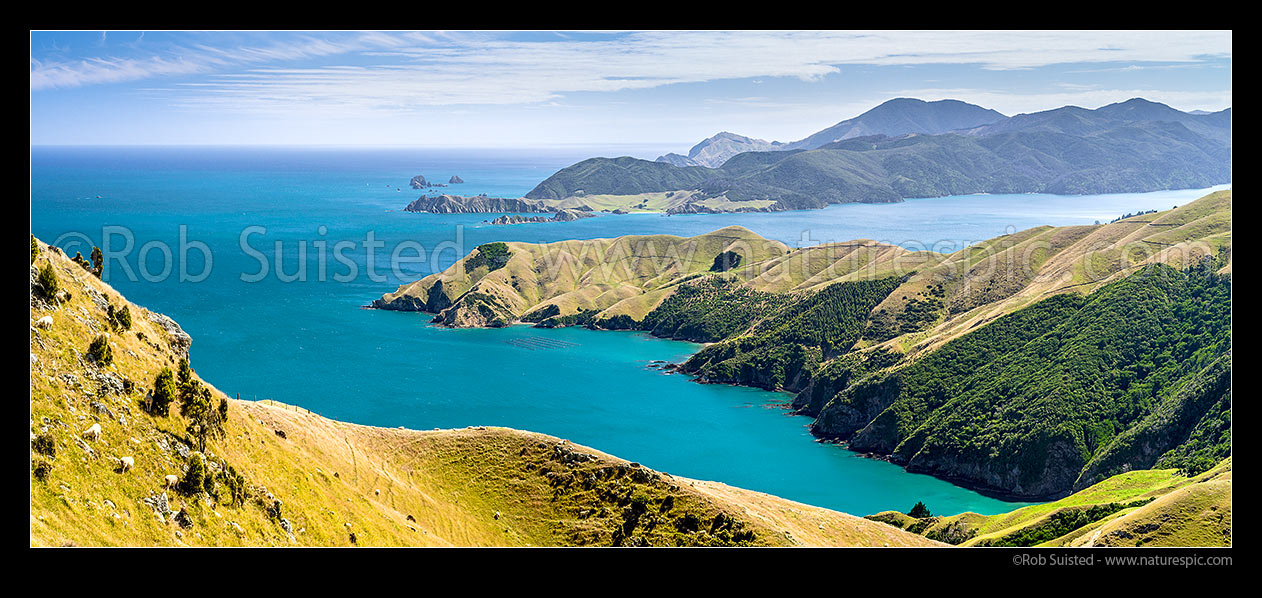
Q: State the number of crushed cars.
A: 0